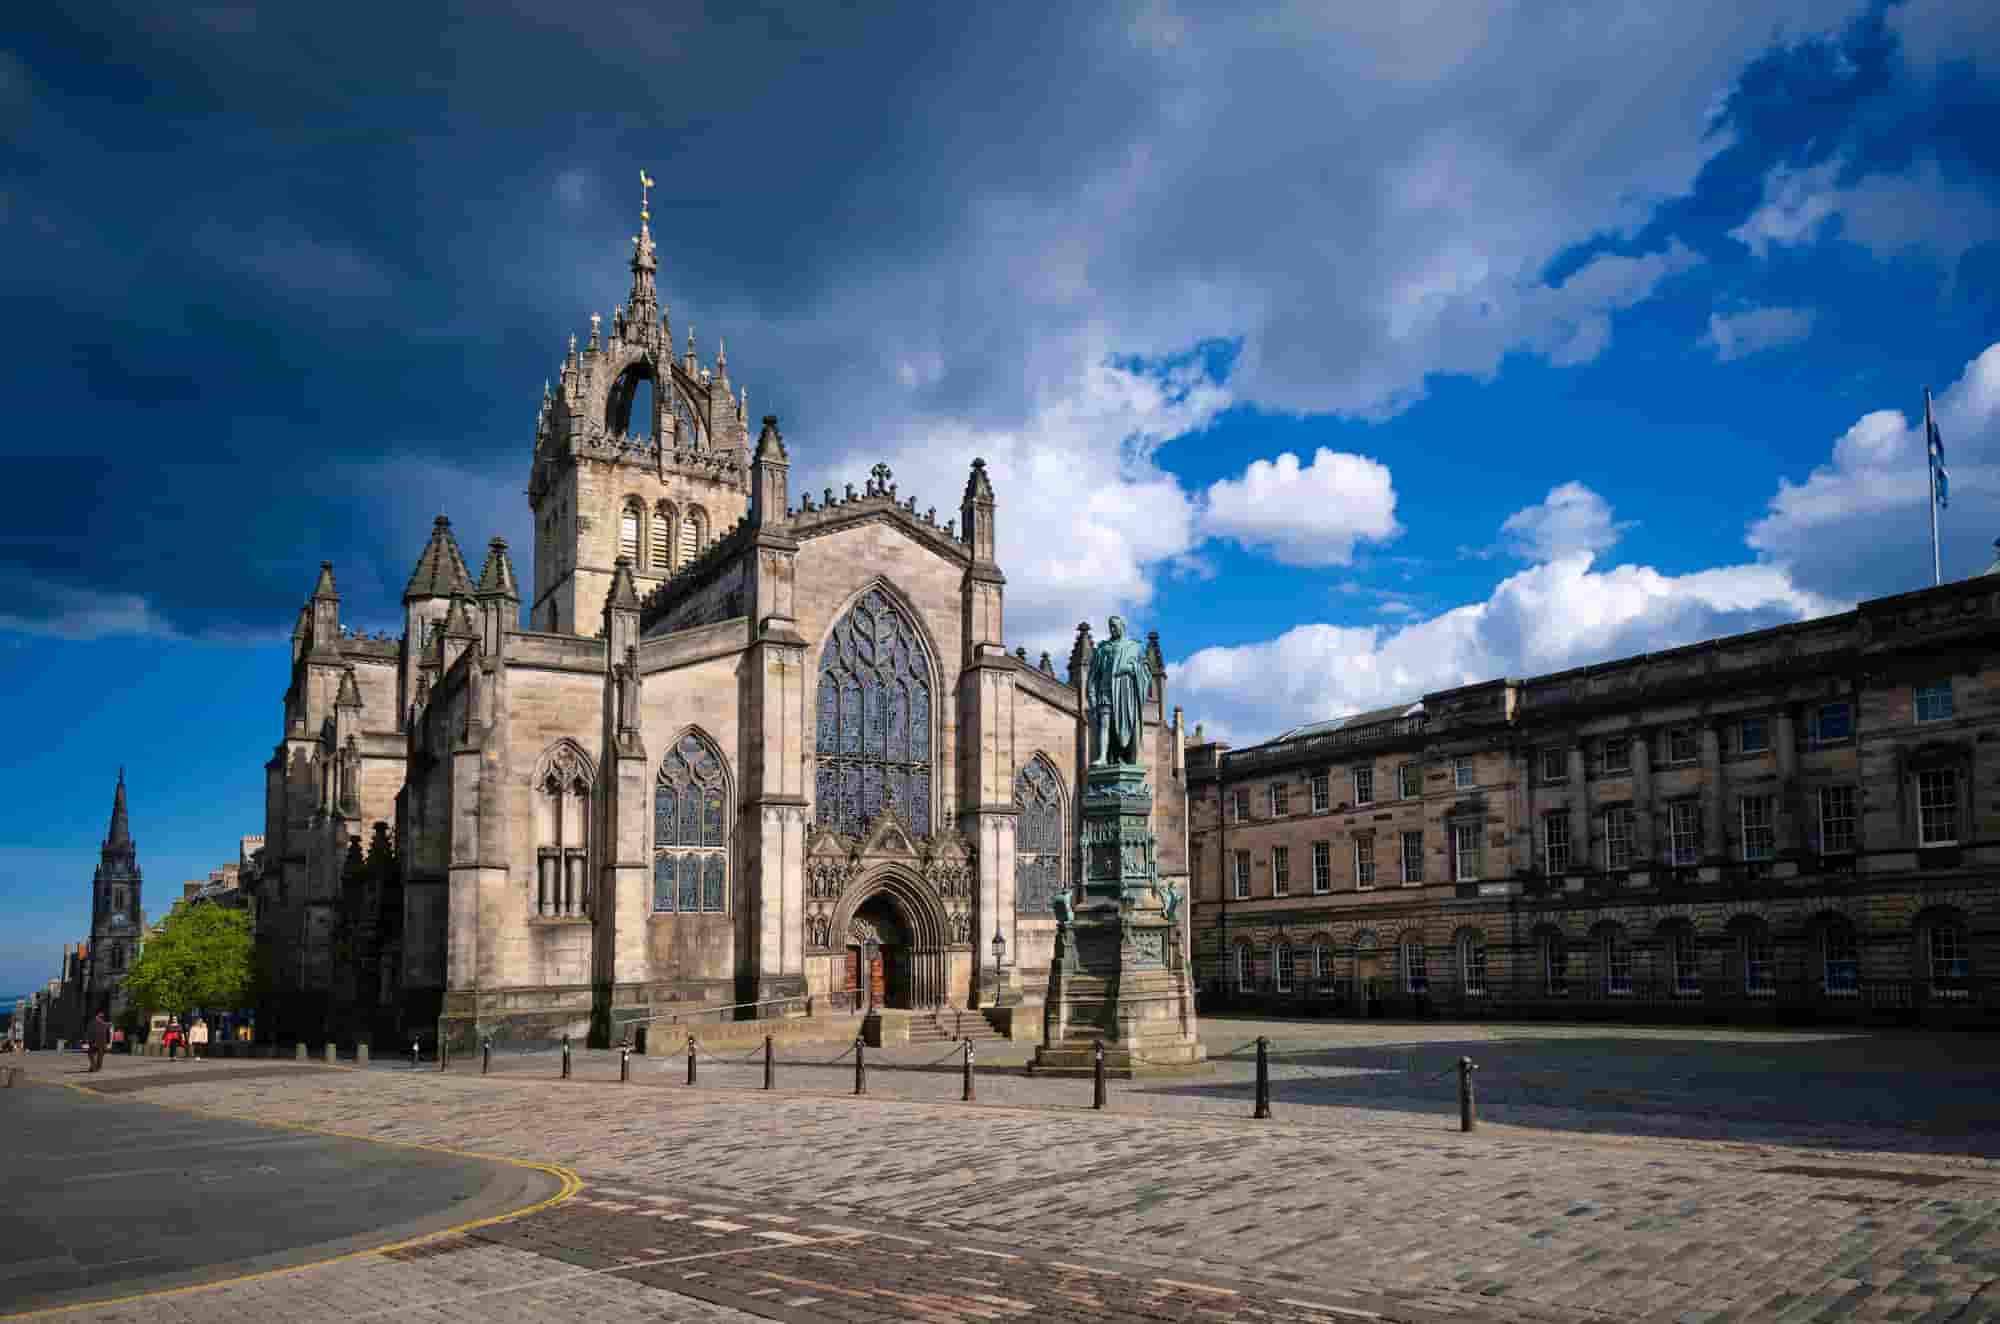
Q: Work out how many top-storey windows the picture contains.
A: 12